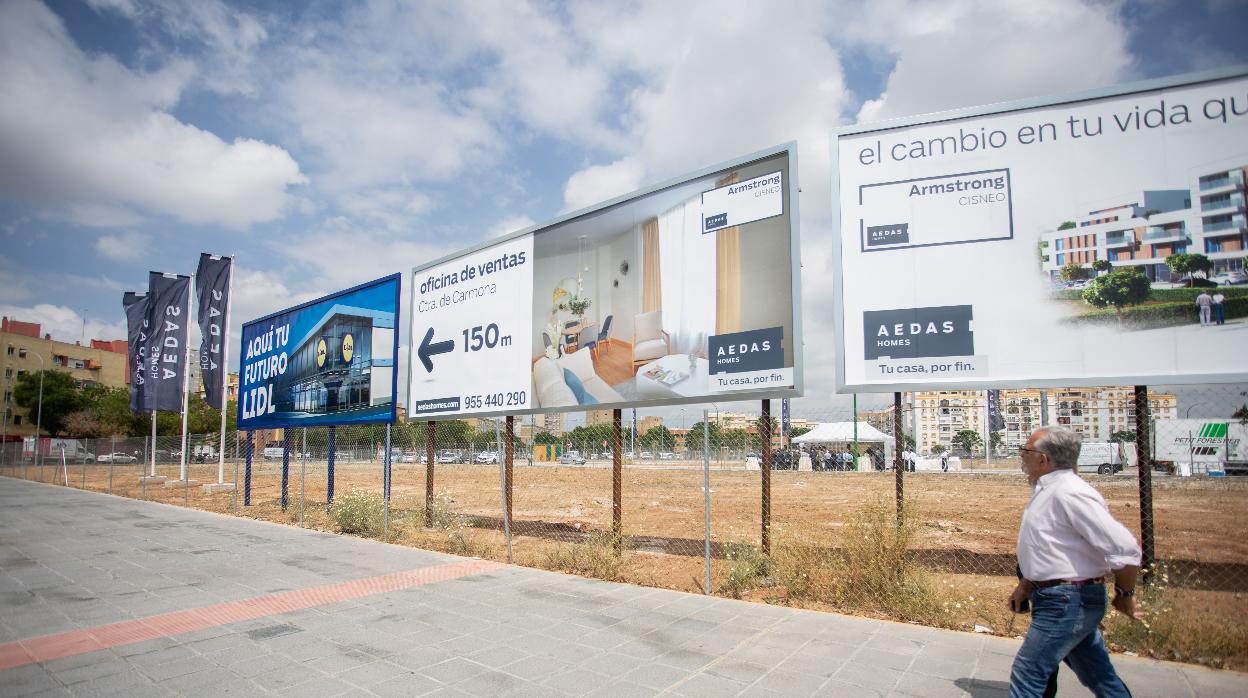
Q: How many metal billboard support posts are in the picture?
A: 10